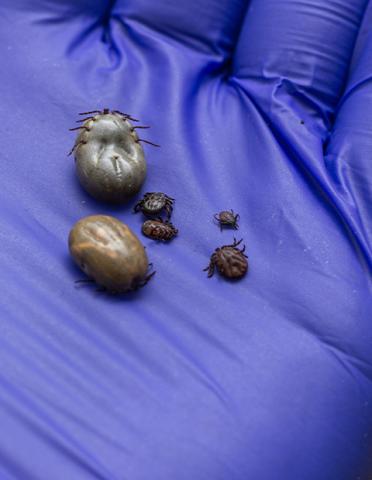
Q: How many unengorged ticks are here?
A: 4